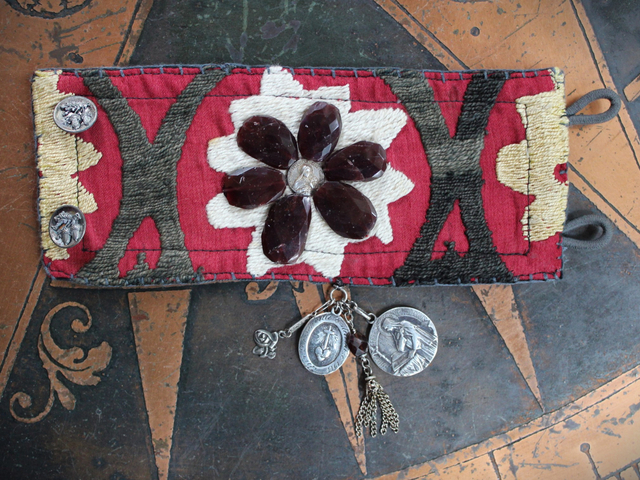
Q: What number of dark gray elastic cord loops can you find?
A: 2